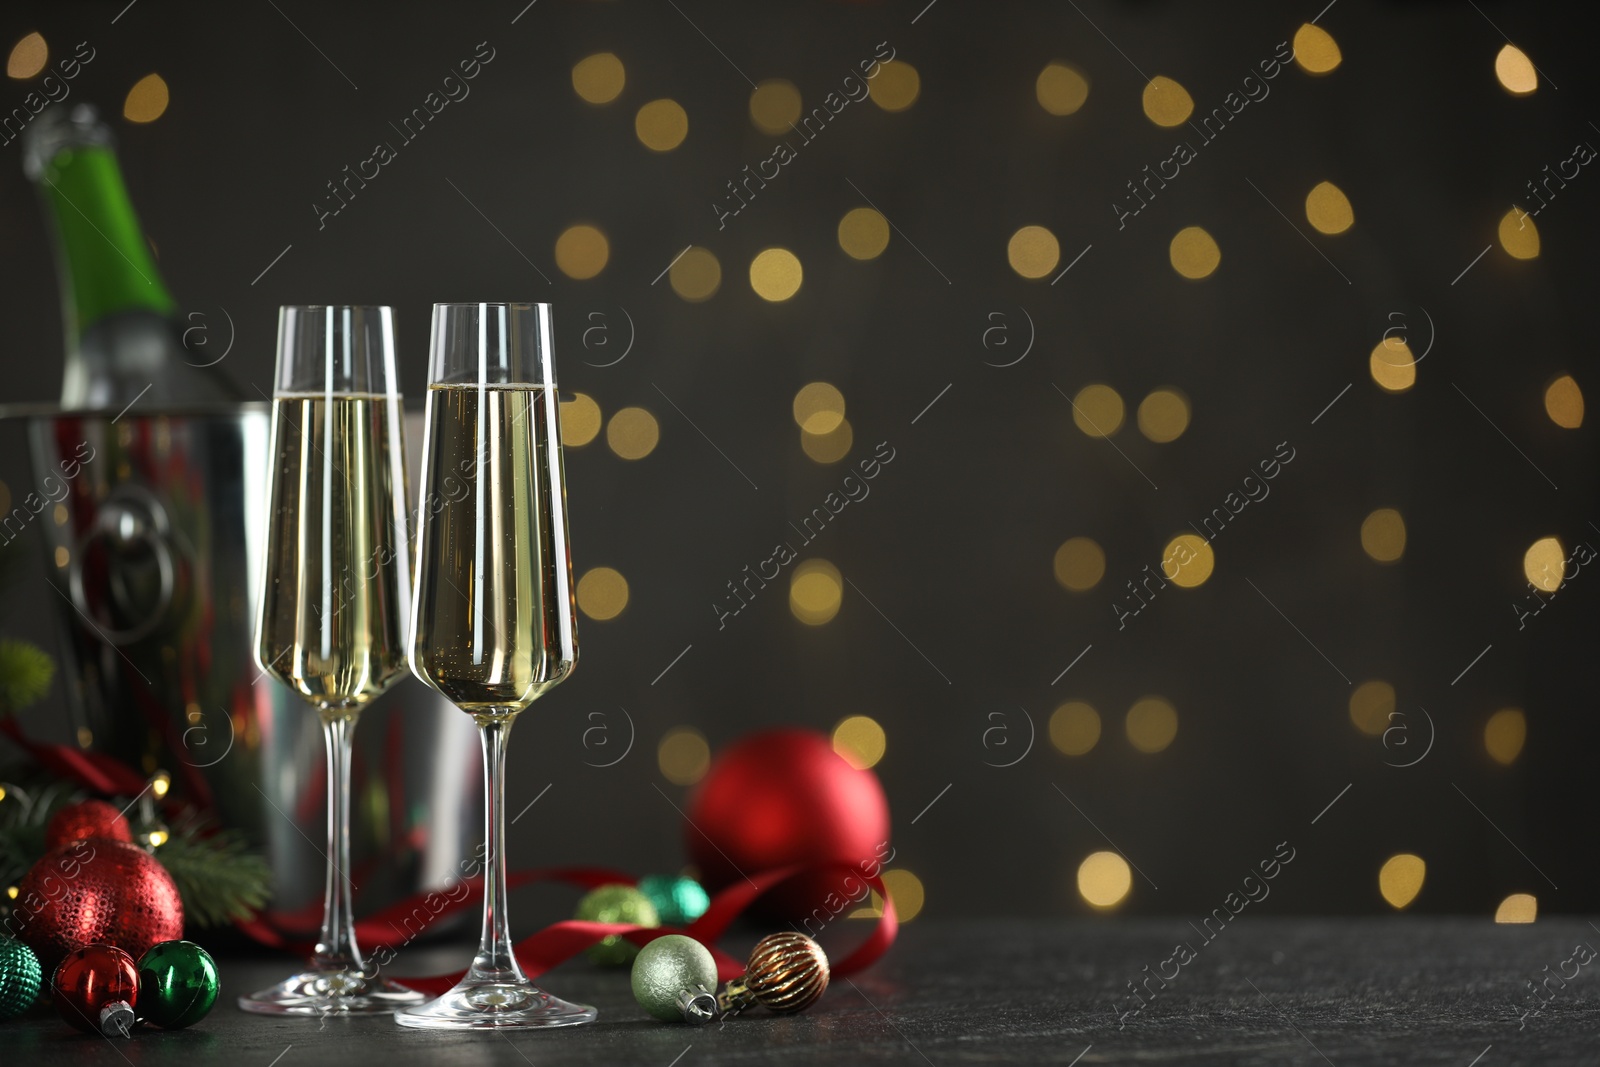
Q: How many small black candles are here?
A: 0